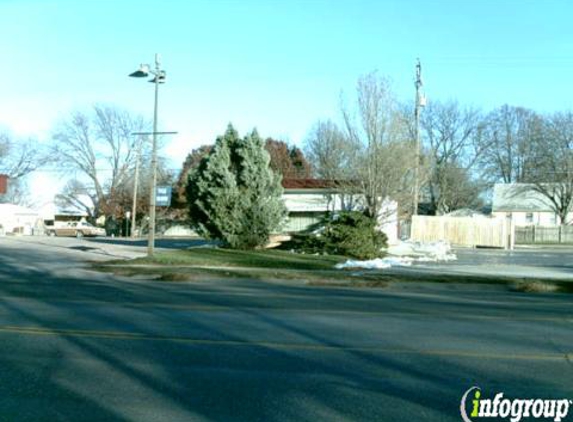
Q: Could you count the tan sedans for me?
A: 1